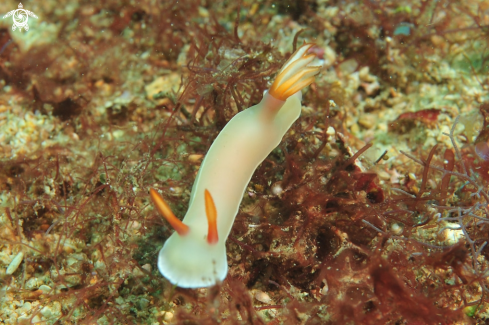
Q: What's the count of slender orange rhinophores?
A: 2